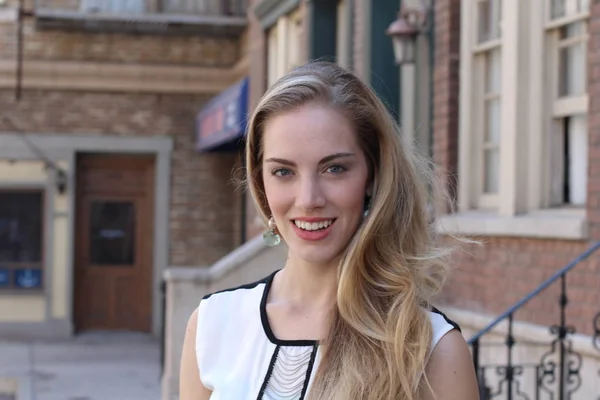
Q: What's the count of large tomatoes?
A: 0